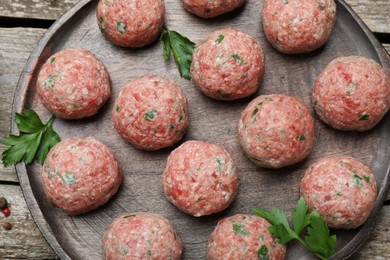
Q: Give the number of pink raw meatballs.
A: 13